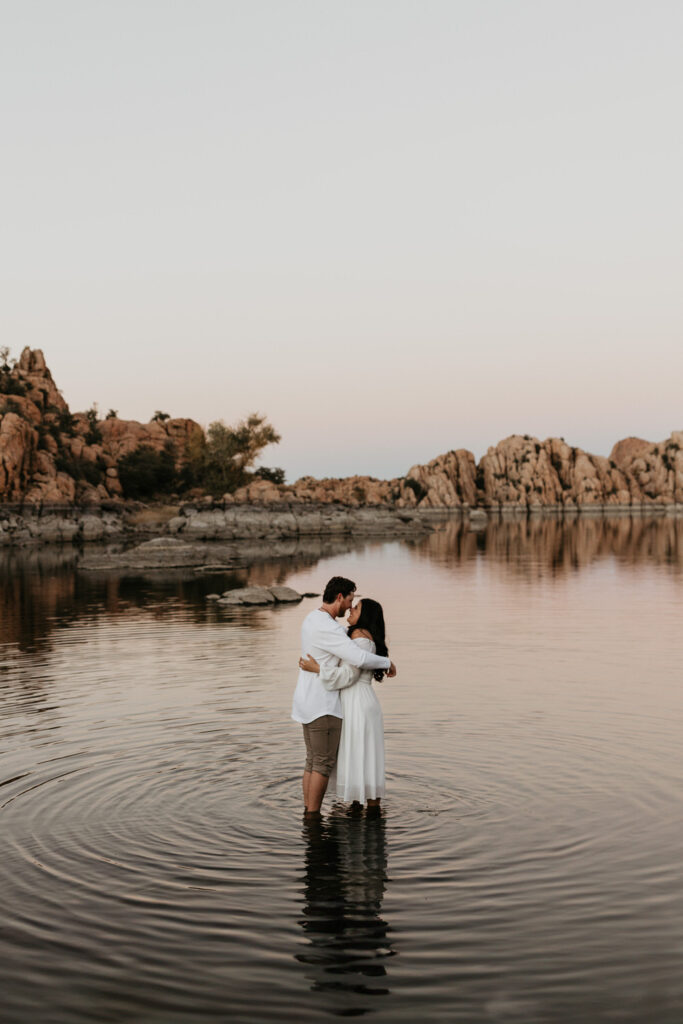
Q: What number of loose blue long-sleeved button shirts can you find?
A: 0